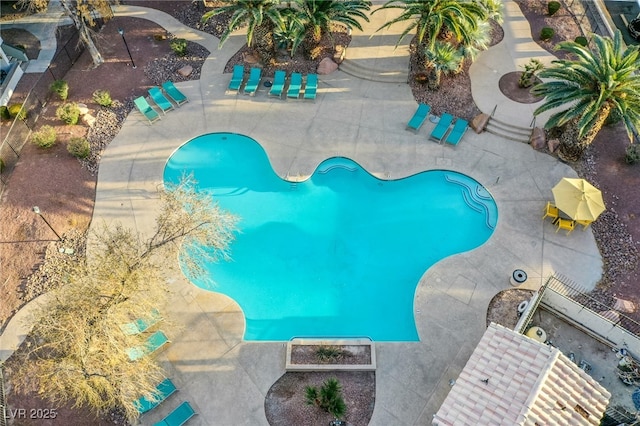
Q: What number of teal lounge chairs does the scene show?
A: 15